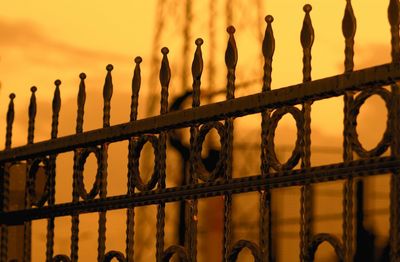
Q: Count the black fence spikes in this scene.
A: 13